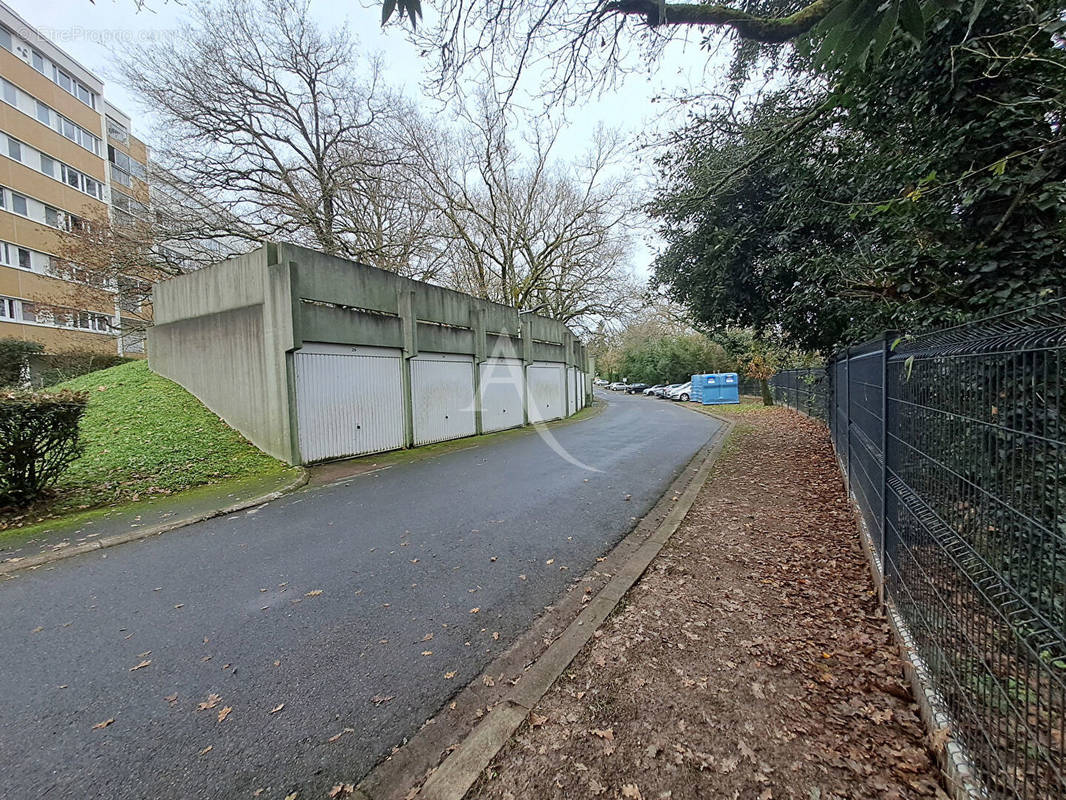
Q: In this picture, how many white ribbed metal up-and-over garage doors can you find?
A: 7